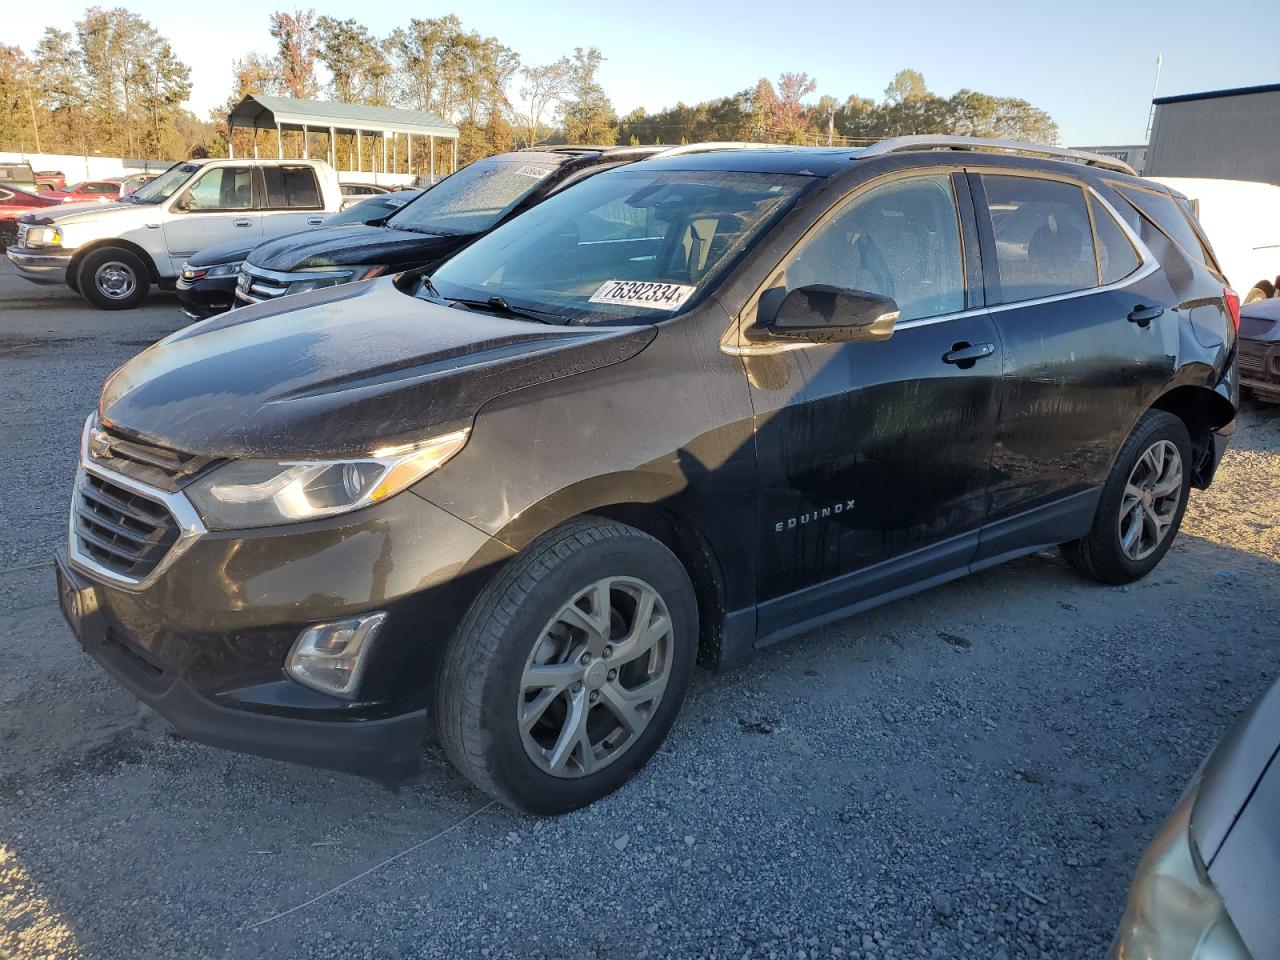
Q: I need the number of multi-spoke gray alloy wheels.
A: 2